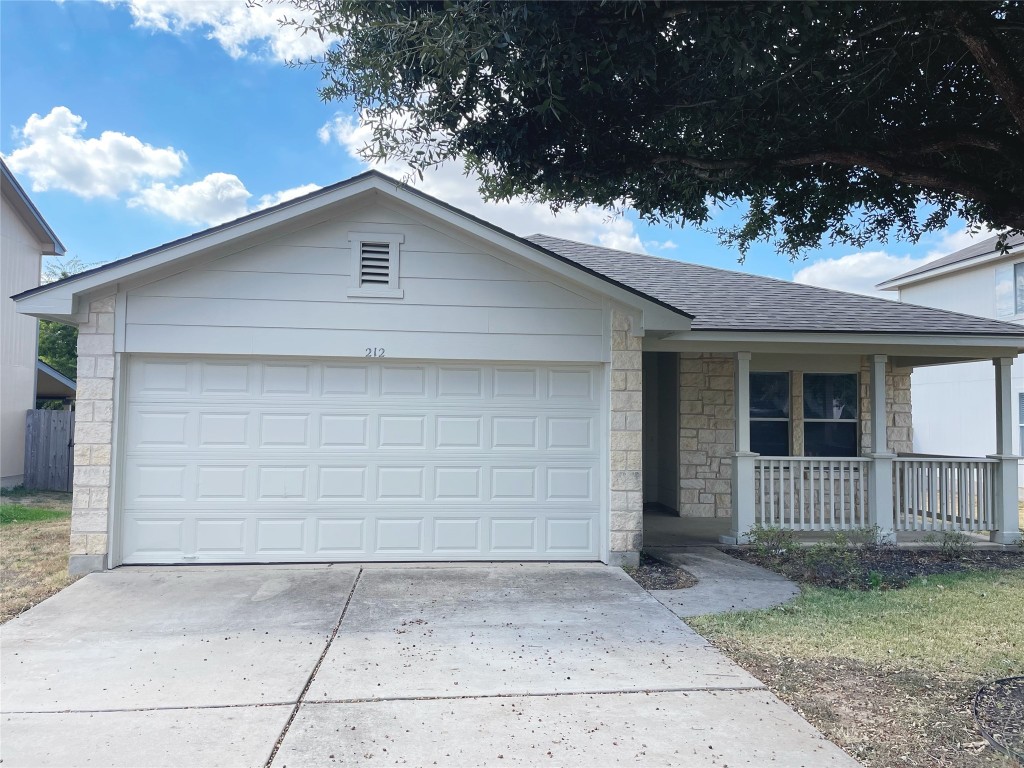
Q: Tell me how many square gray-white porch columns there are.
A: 3